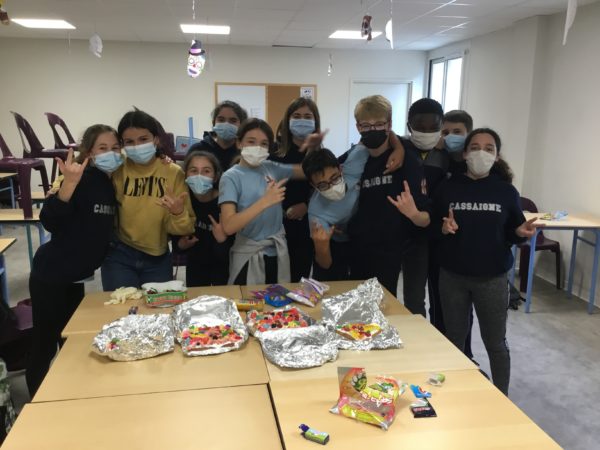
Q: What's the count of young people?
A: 11